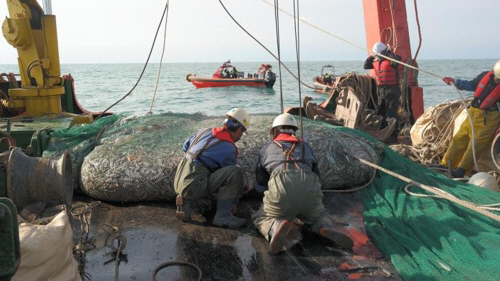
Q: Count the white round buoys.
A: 1